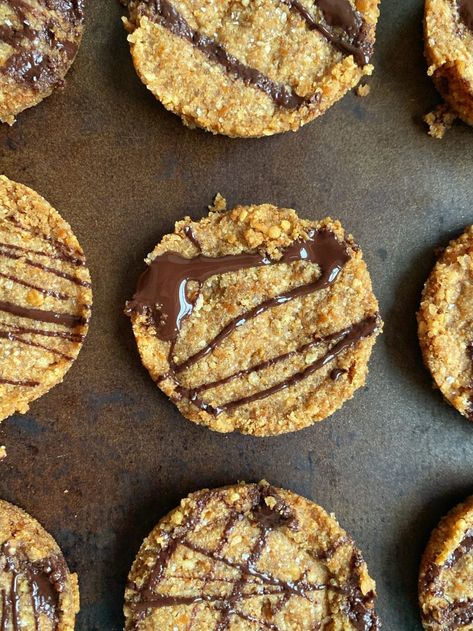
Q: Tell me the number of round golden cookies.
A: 9